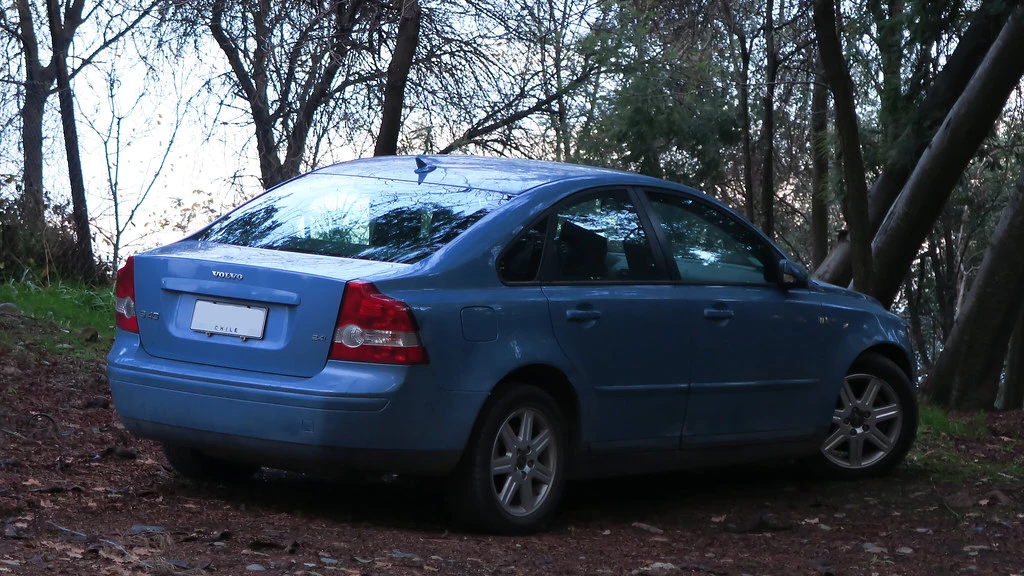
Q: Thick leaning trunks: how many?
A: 3